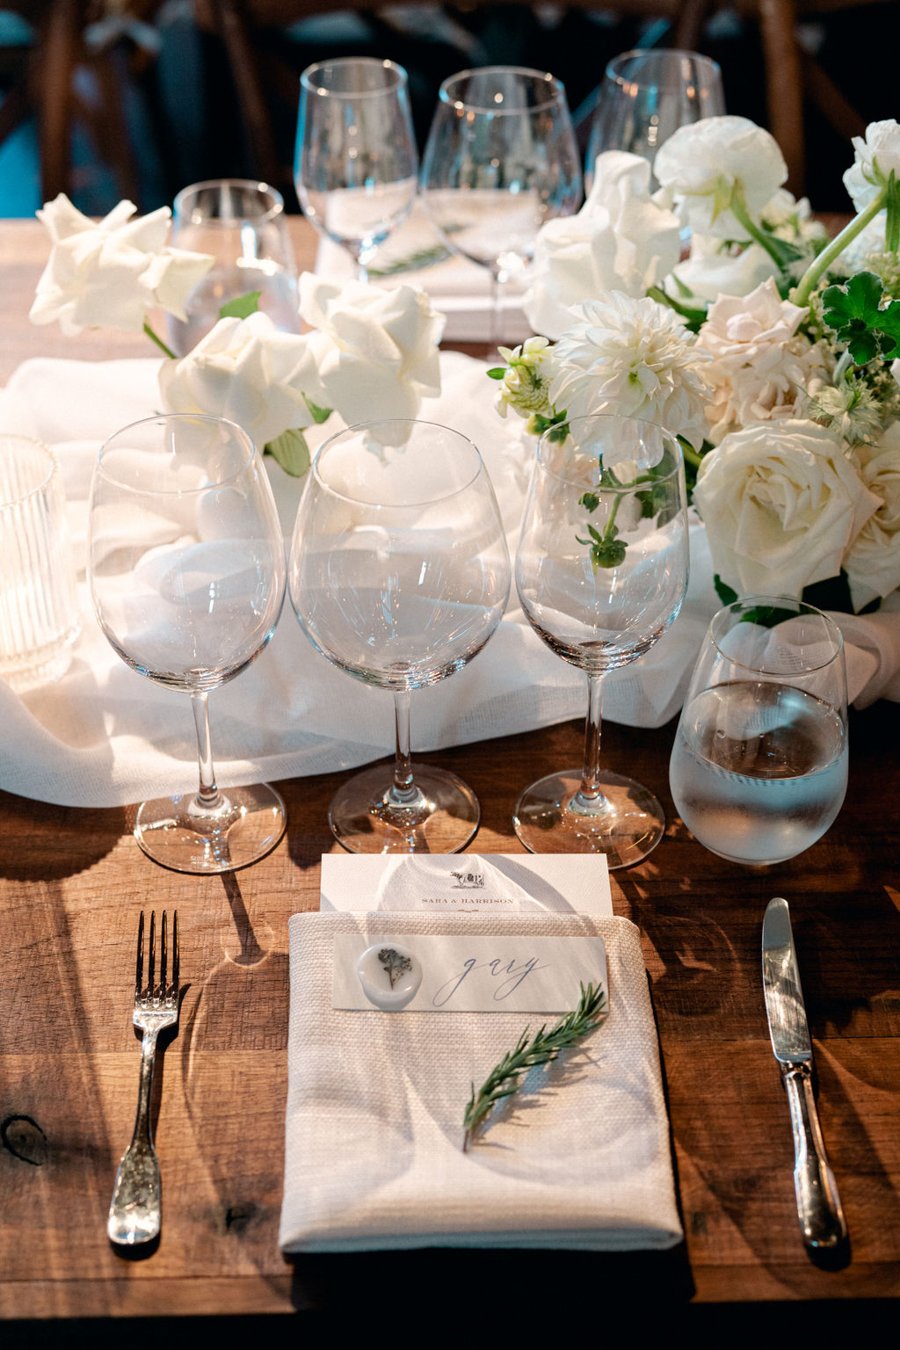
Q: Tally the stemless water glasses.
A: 2